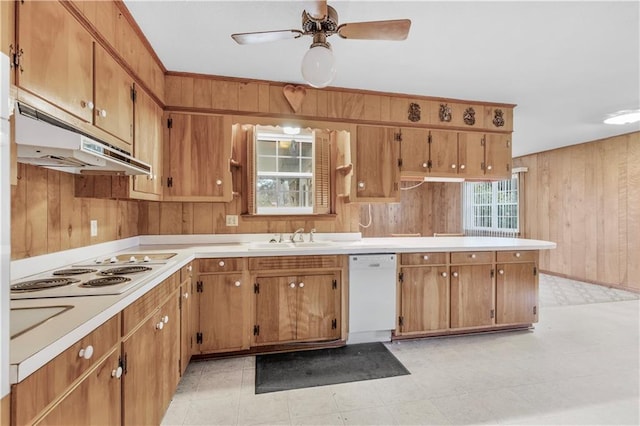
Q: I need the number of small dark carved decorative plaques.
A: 4